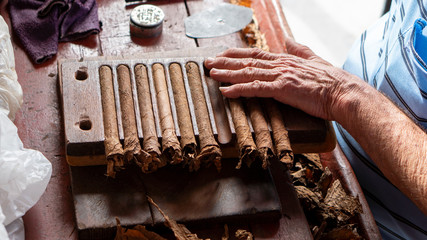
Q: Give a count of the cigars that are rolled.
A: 9